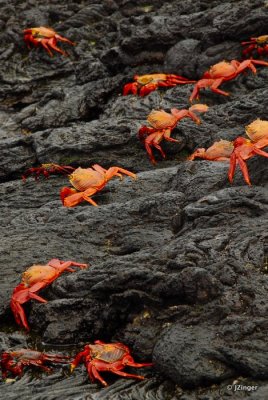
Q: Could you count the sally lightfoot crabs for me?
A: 12